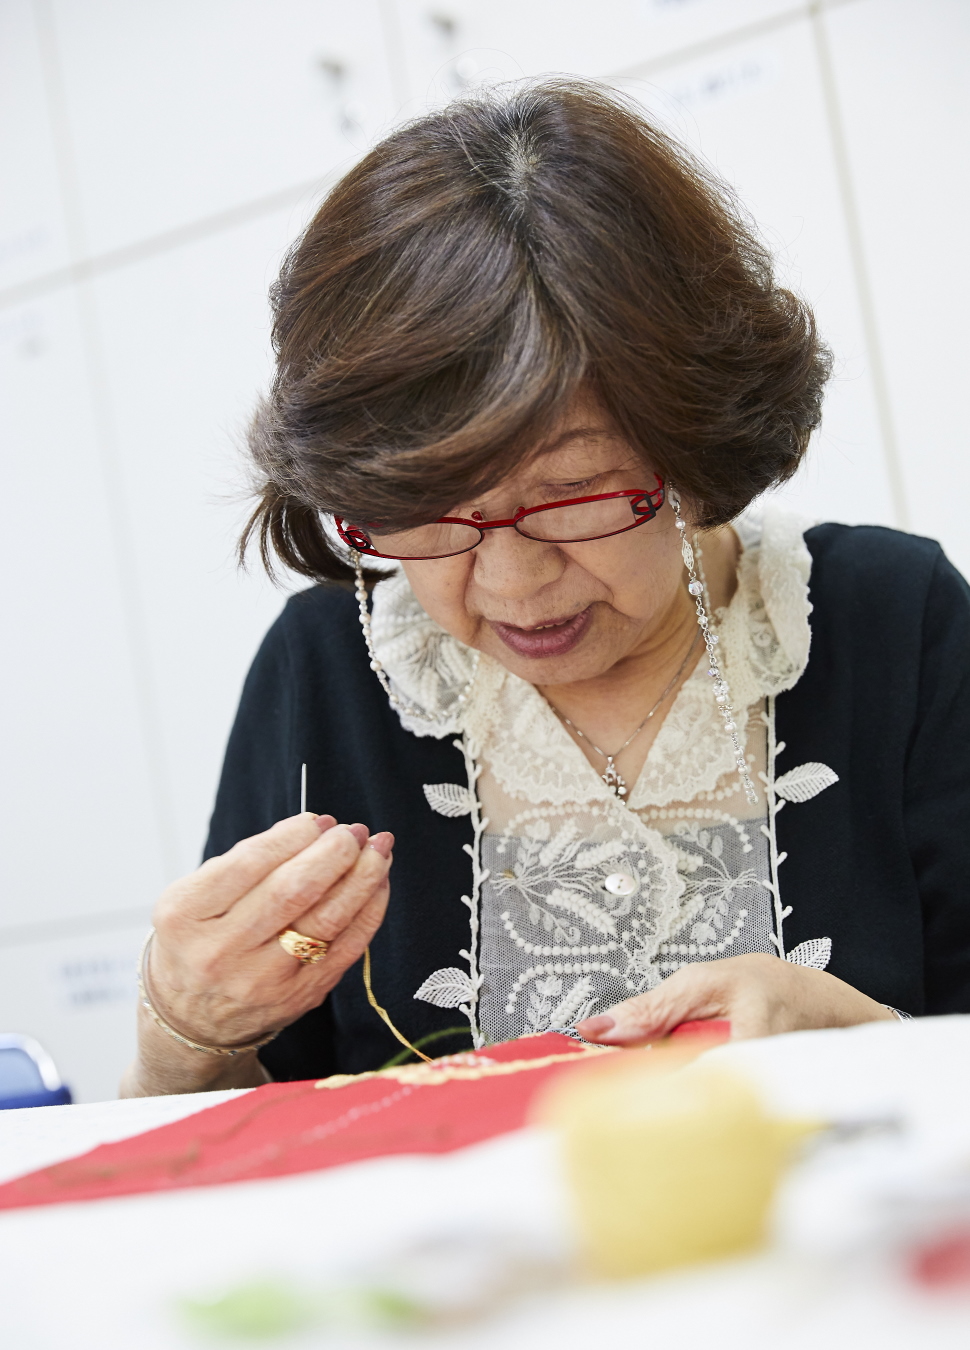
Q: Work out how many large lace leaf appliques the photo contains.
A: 4